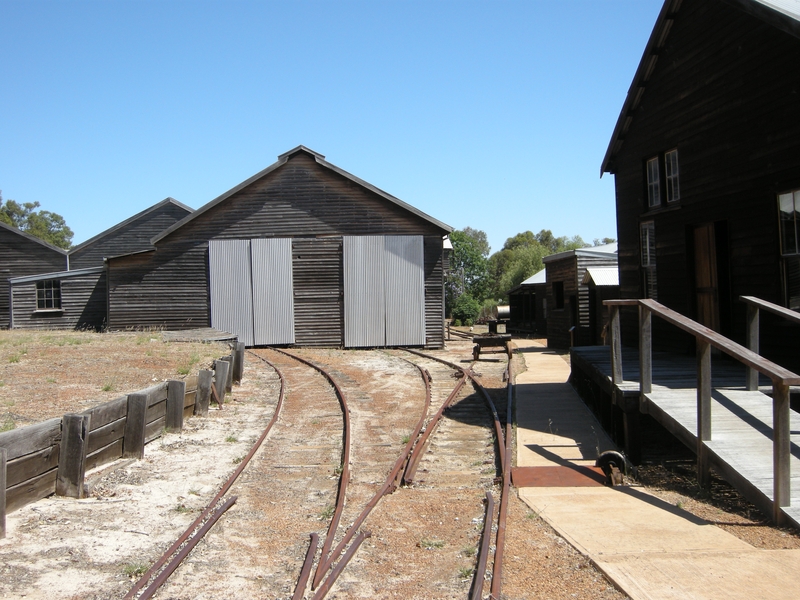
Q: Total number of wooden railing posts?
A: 5